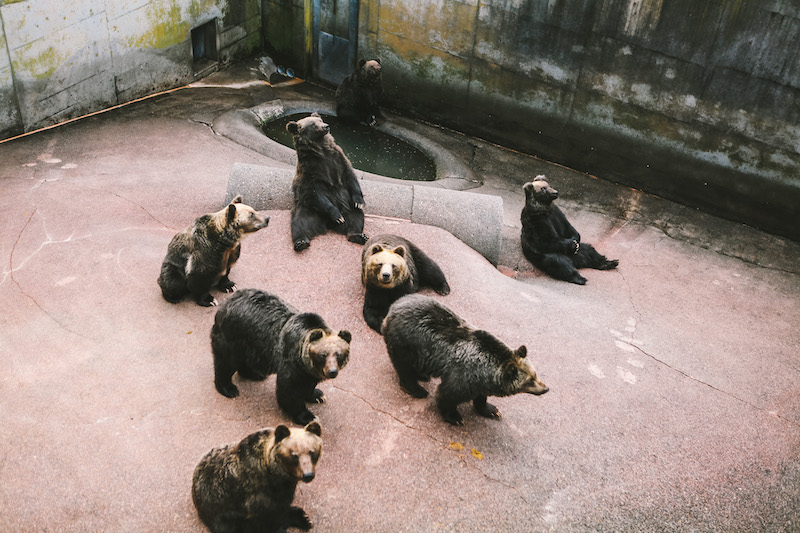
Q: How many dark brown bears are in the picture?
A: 8